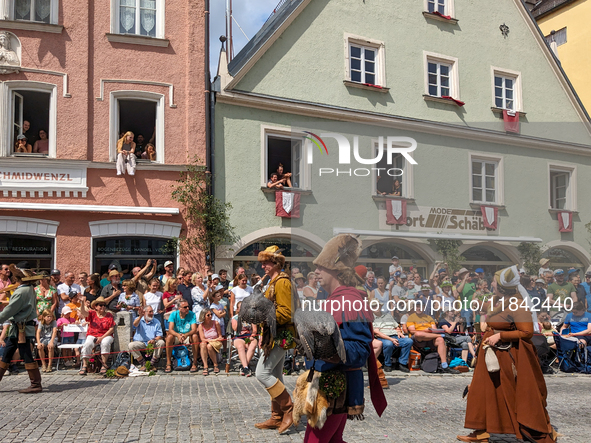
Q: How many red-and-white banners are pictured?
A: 5